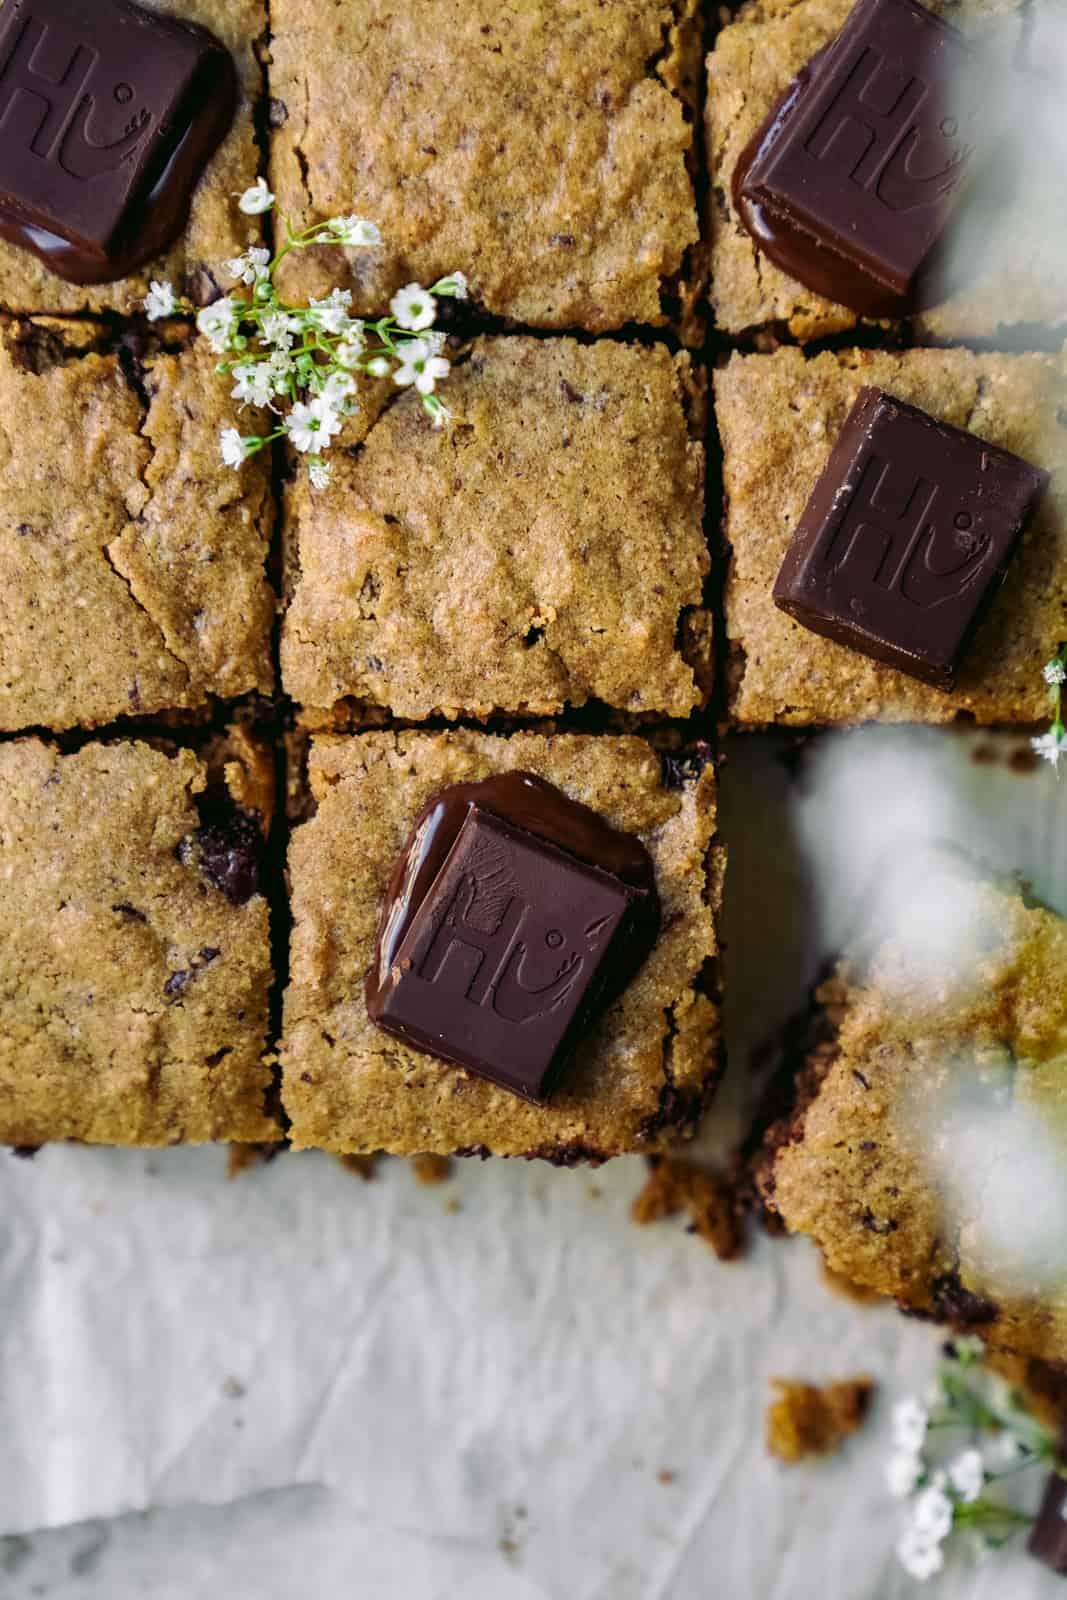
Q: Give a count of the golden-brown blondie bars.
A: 9